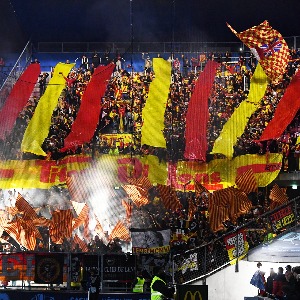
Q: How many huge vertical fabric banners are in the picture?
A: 7